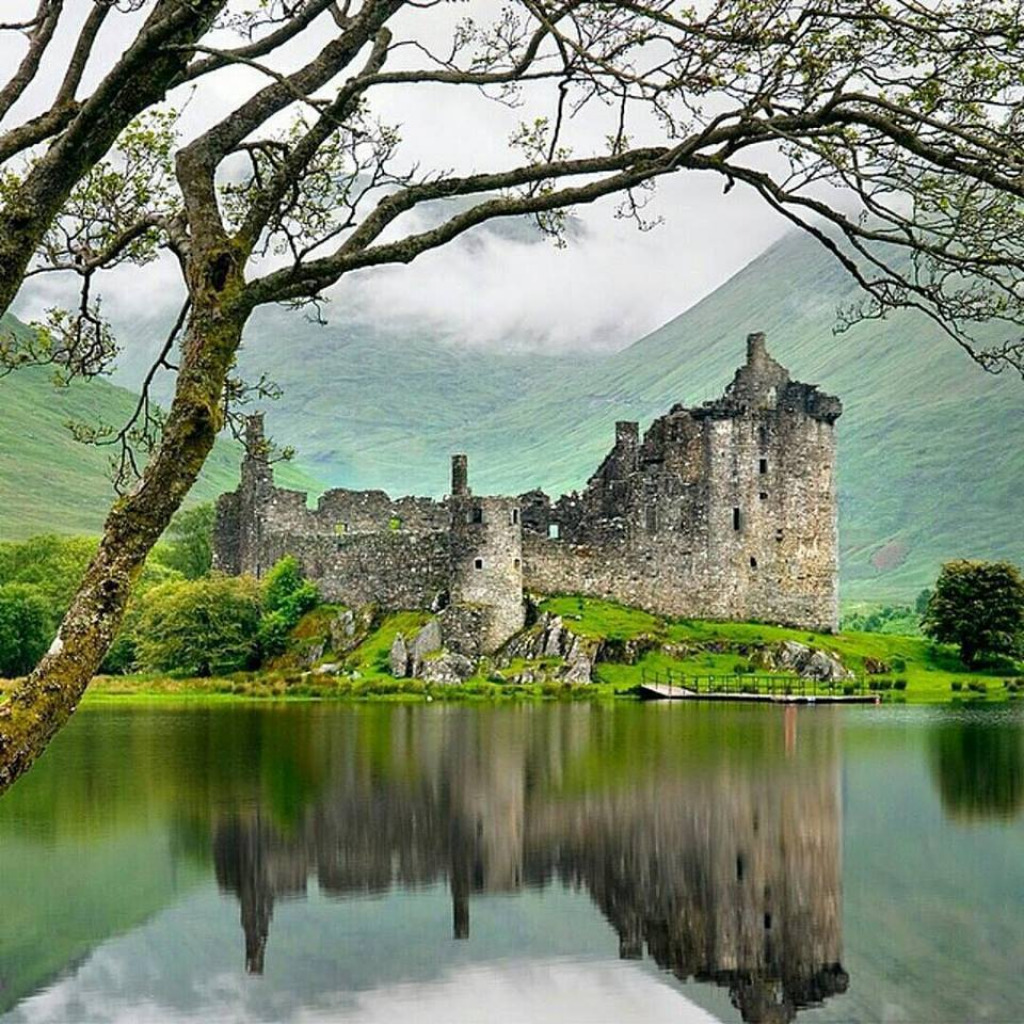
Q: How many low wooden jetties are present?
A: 1